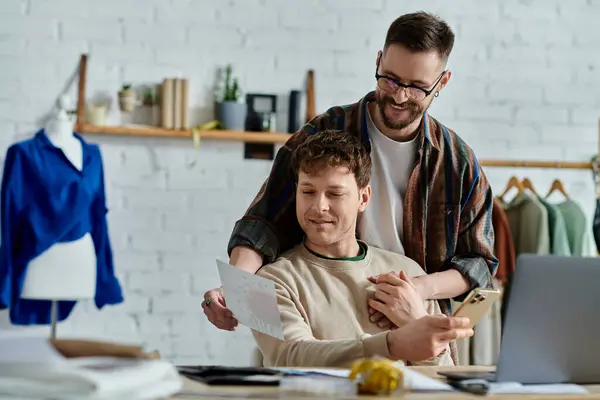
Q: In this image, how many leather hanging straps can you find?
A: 2